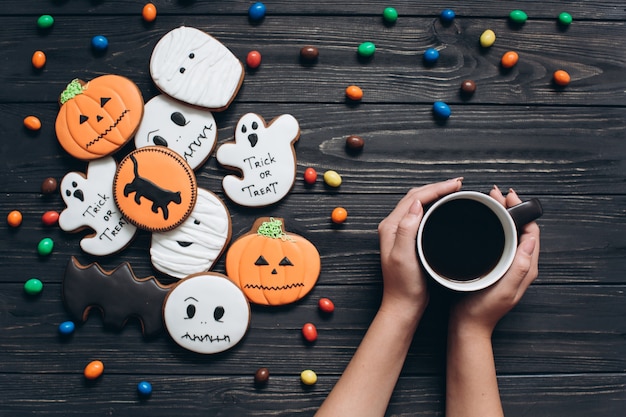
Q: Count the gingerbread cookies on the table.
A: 10